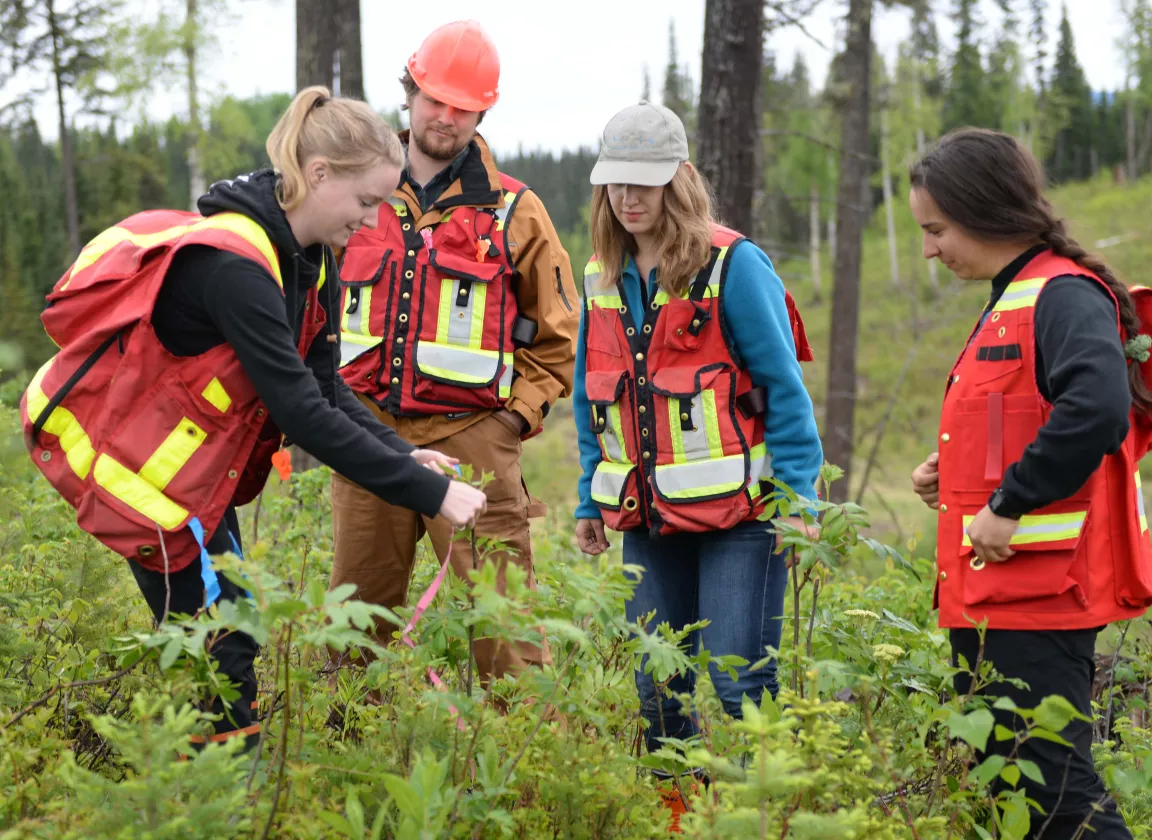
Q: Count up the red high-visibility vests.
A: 4